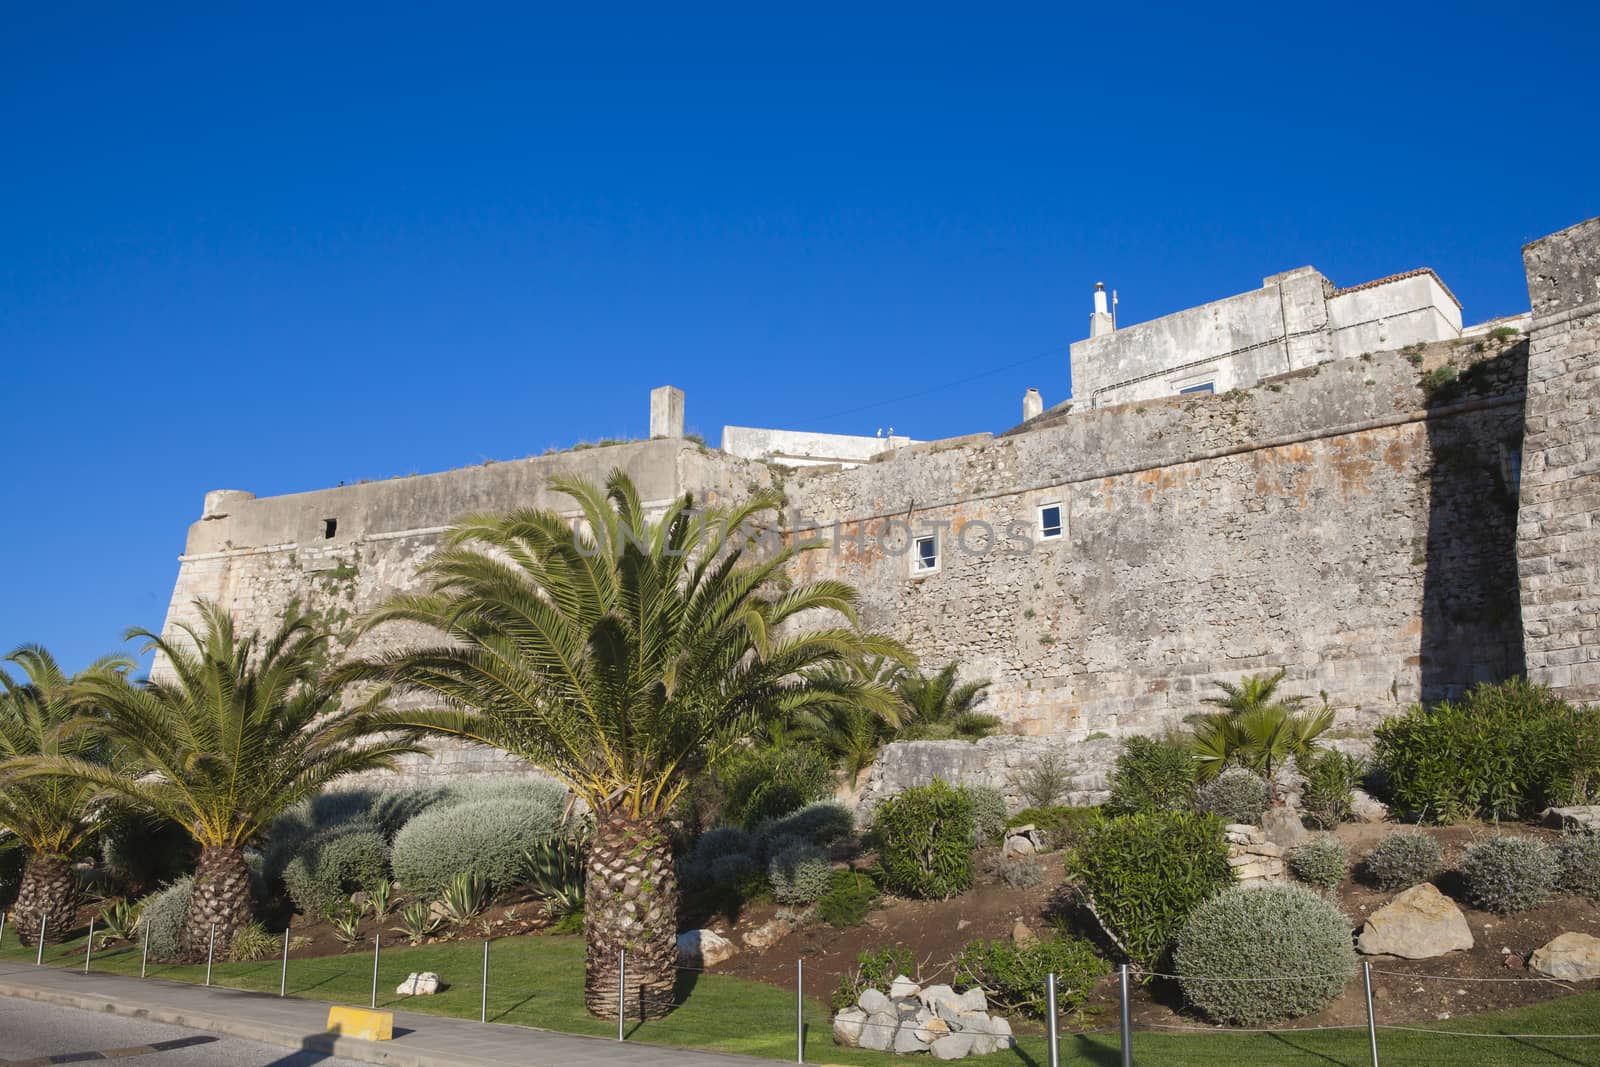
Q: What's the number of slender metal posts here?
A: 13